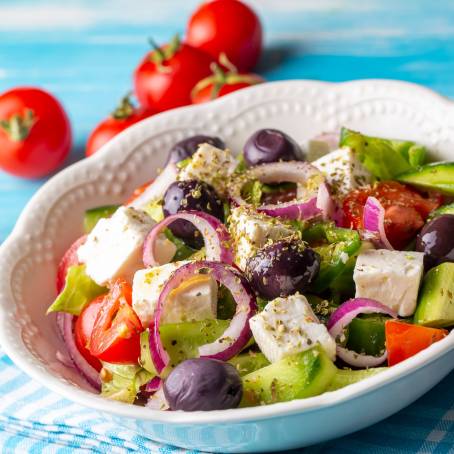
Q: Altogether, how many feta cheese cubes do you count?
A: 7